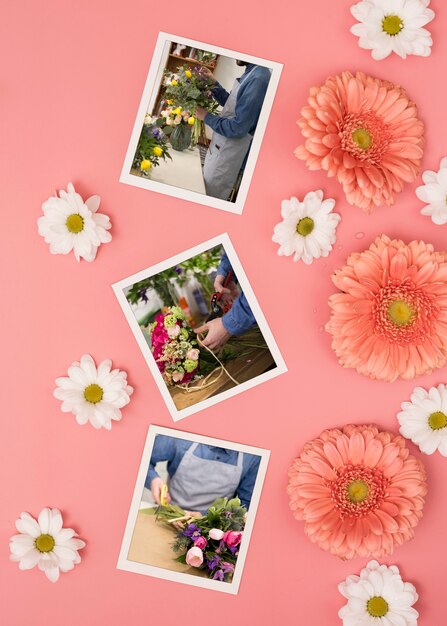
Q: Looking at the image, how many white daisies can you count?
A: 8